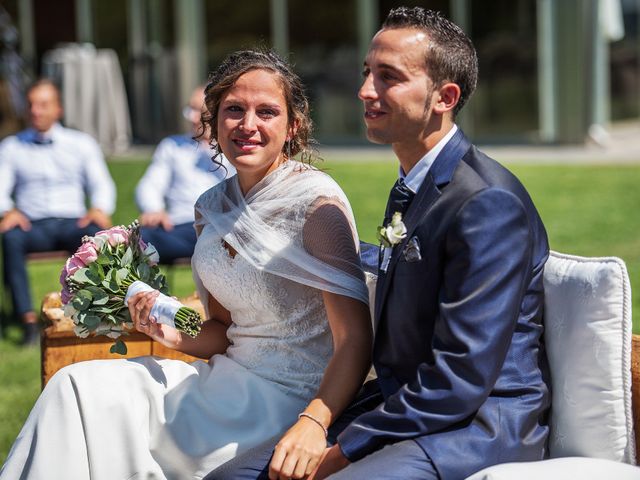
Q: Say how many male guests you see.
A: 2